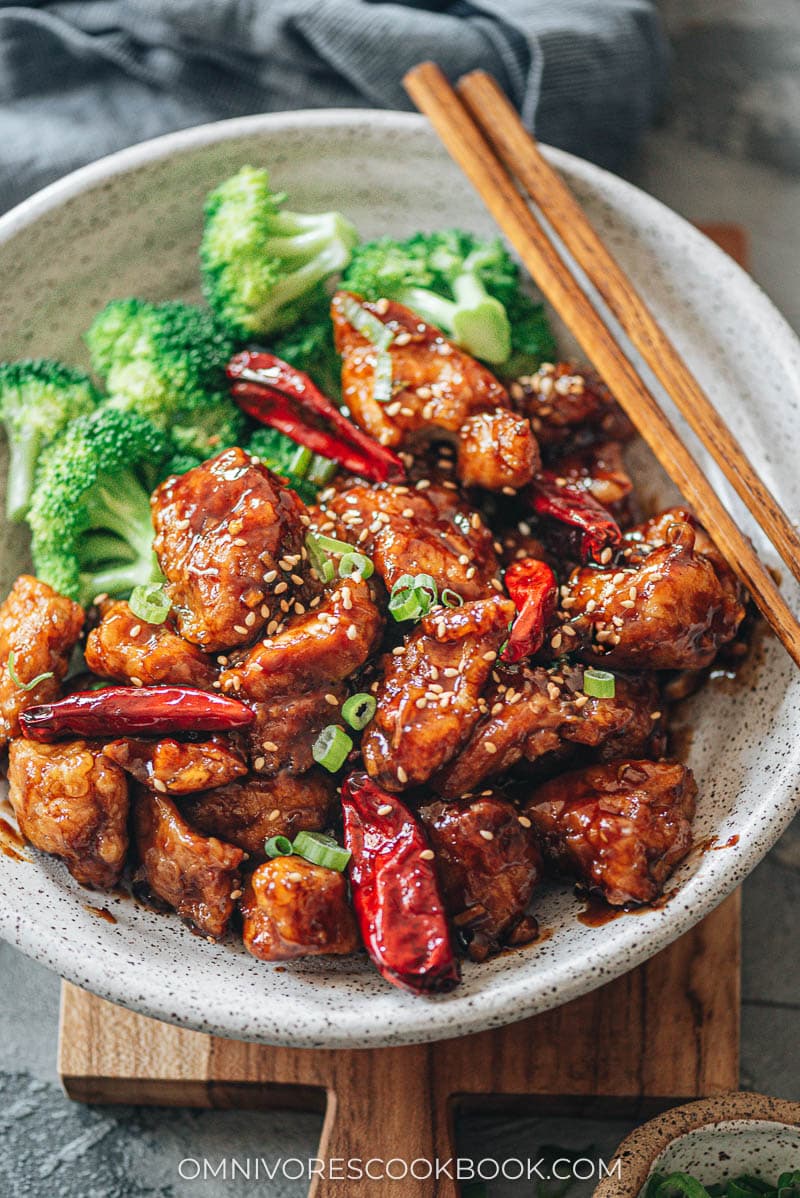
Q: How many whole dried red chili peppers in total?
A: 5